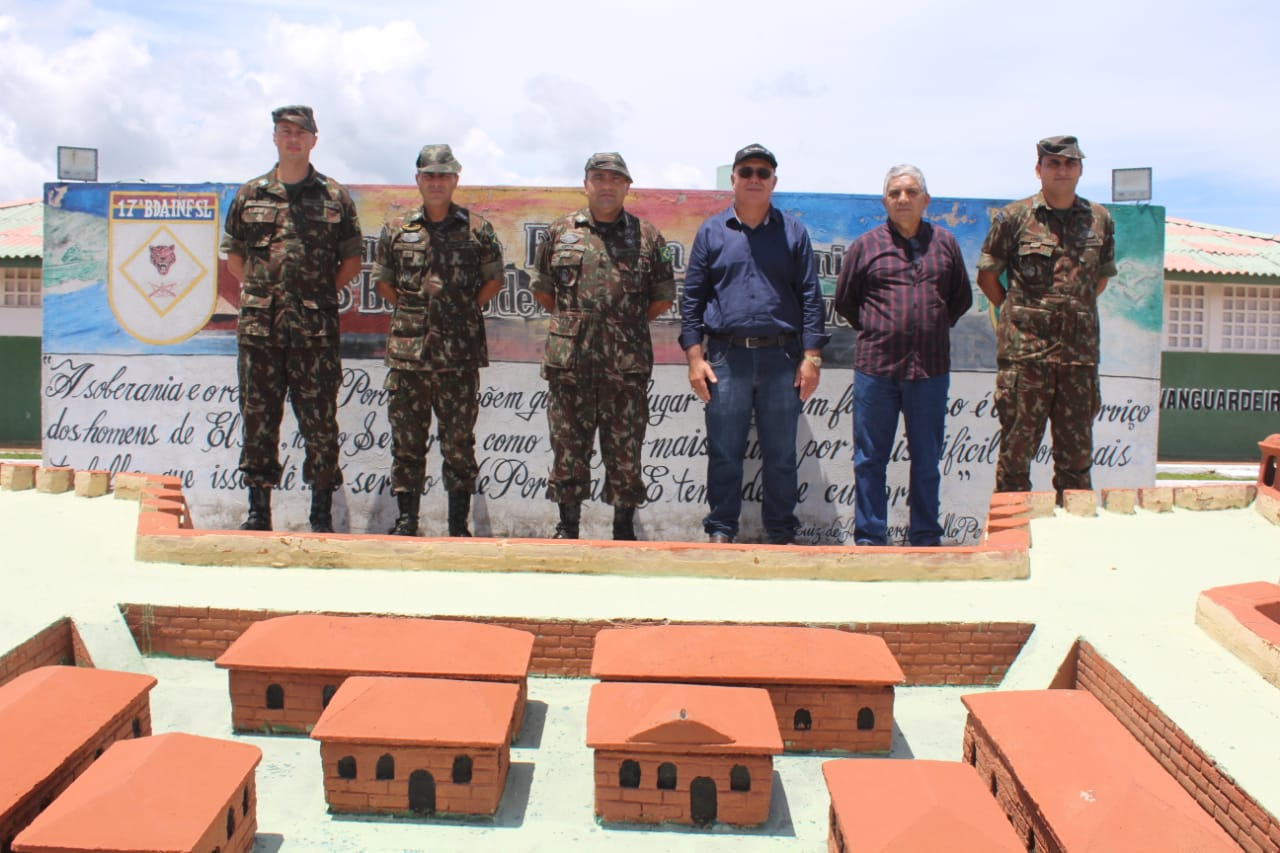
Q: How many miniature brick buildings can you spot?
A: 8